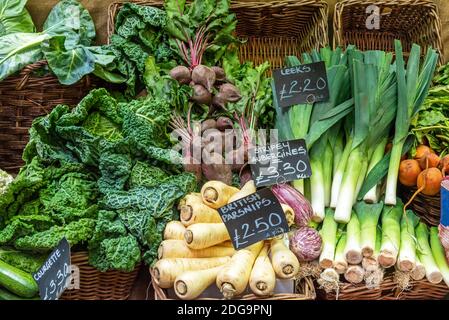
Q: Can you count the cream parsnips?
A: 12